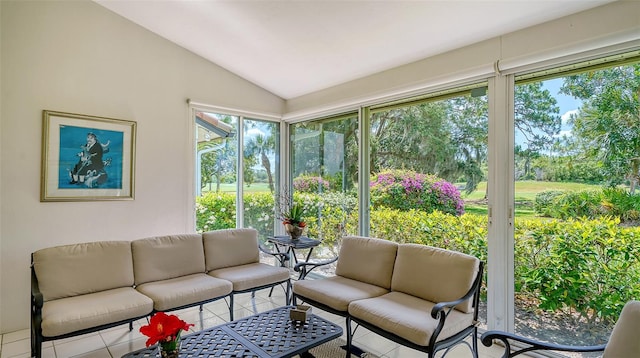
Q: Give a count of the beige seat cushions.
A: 5